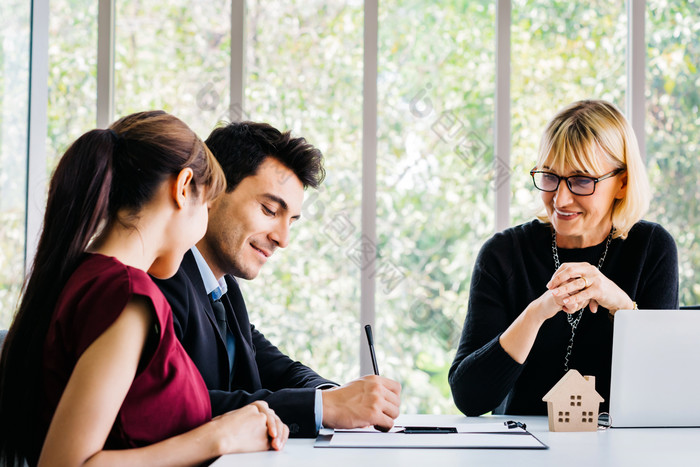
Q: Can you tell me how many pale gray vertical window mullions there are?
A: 6